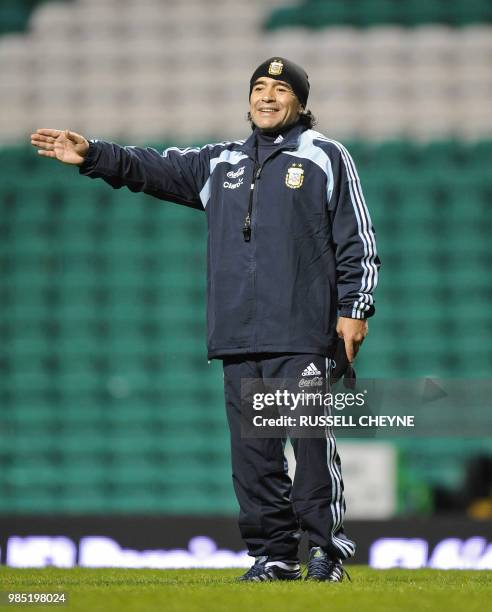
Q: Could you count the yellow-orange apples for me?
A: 0